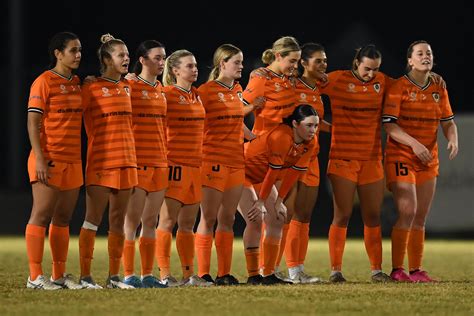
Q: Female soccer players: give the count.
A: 10